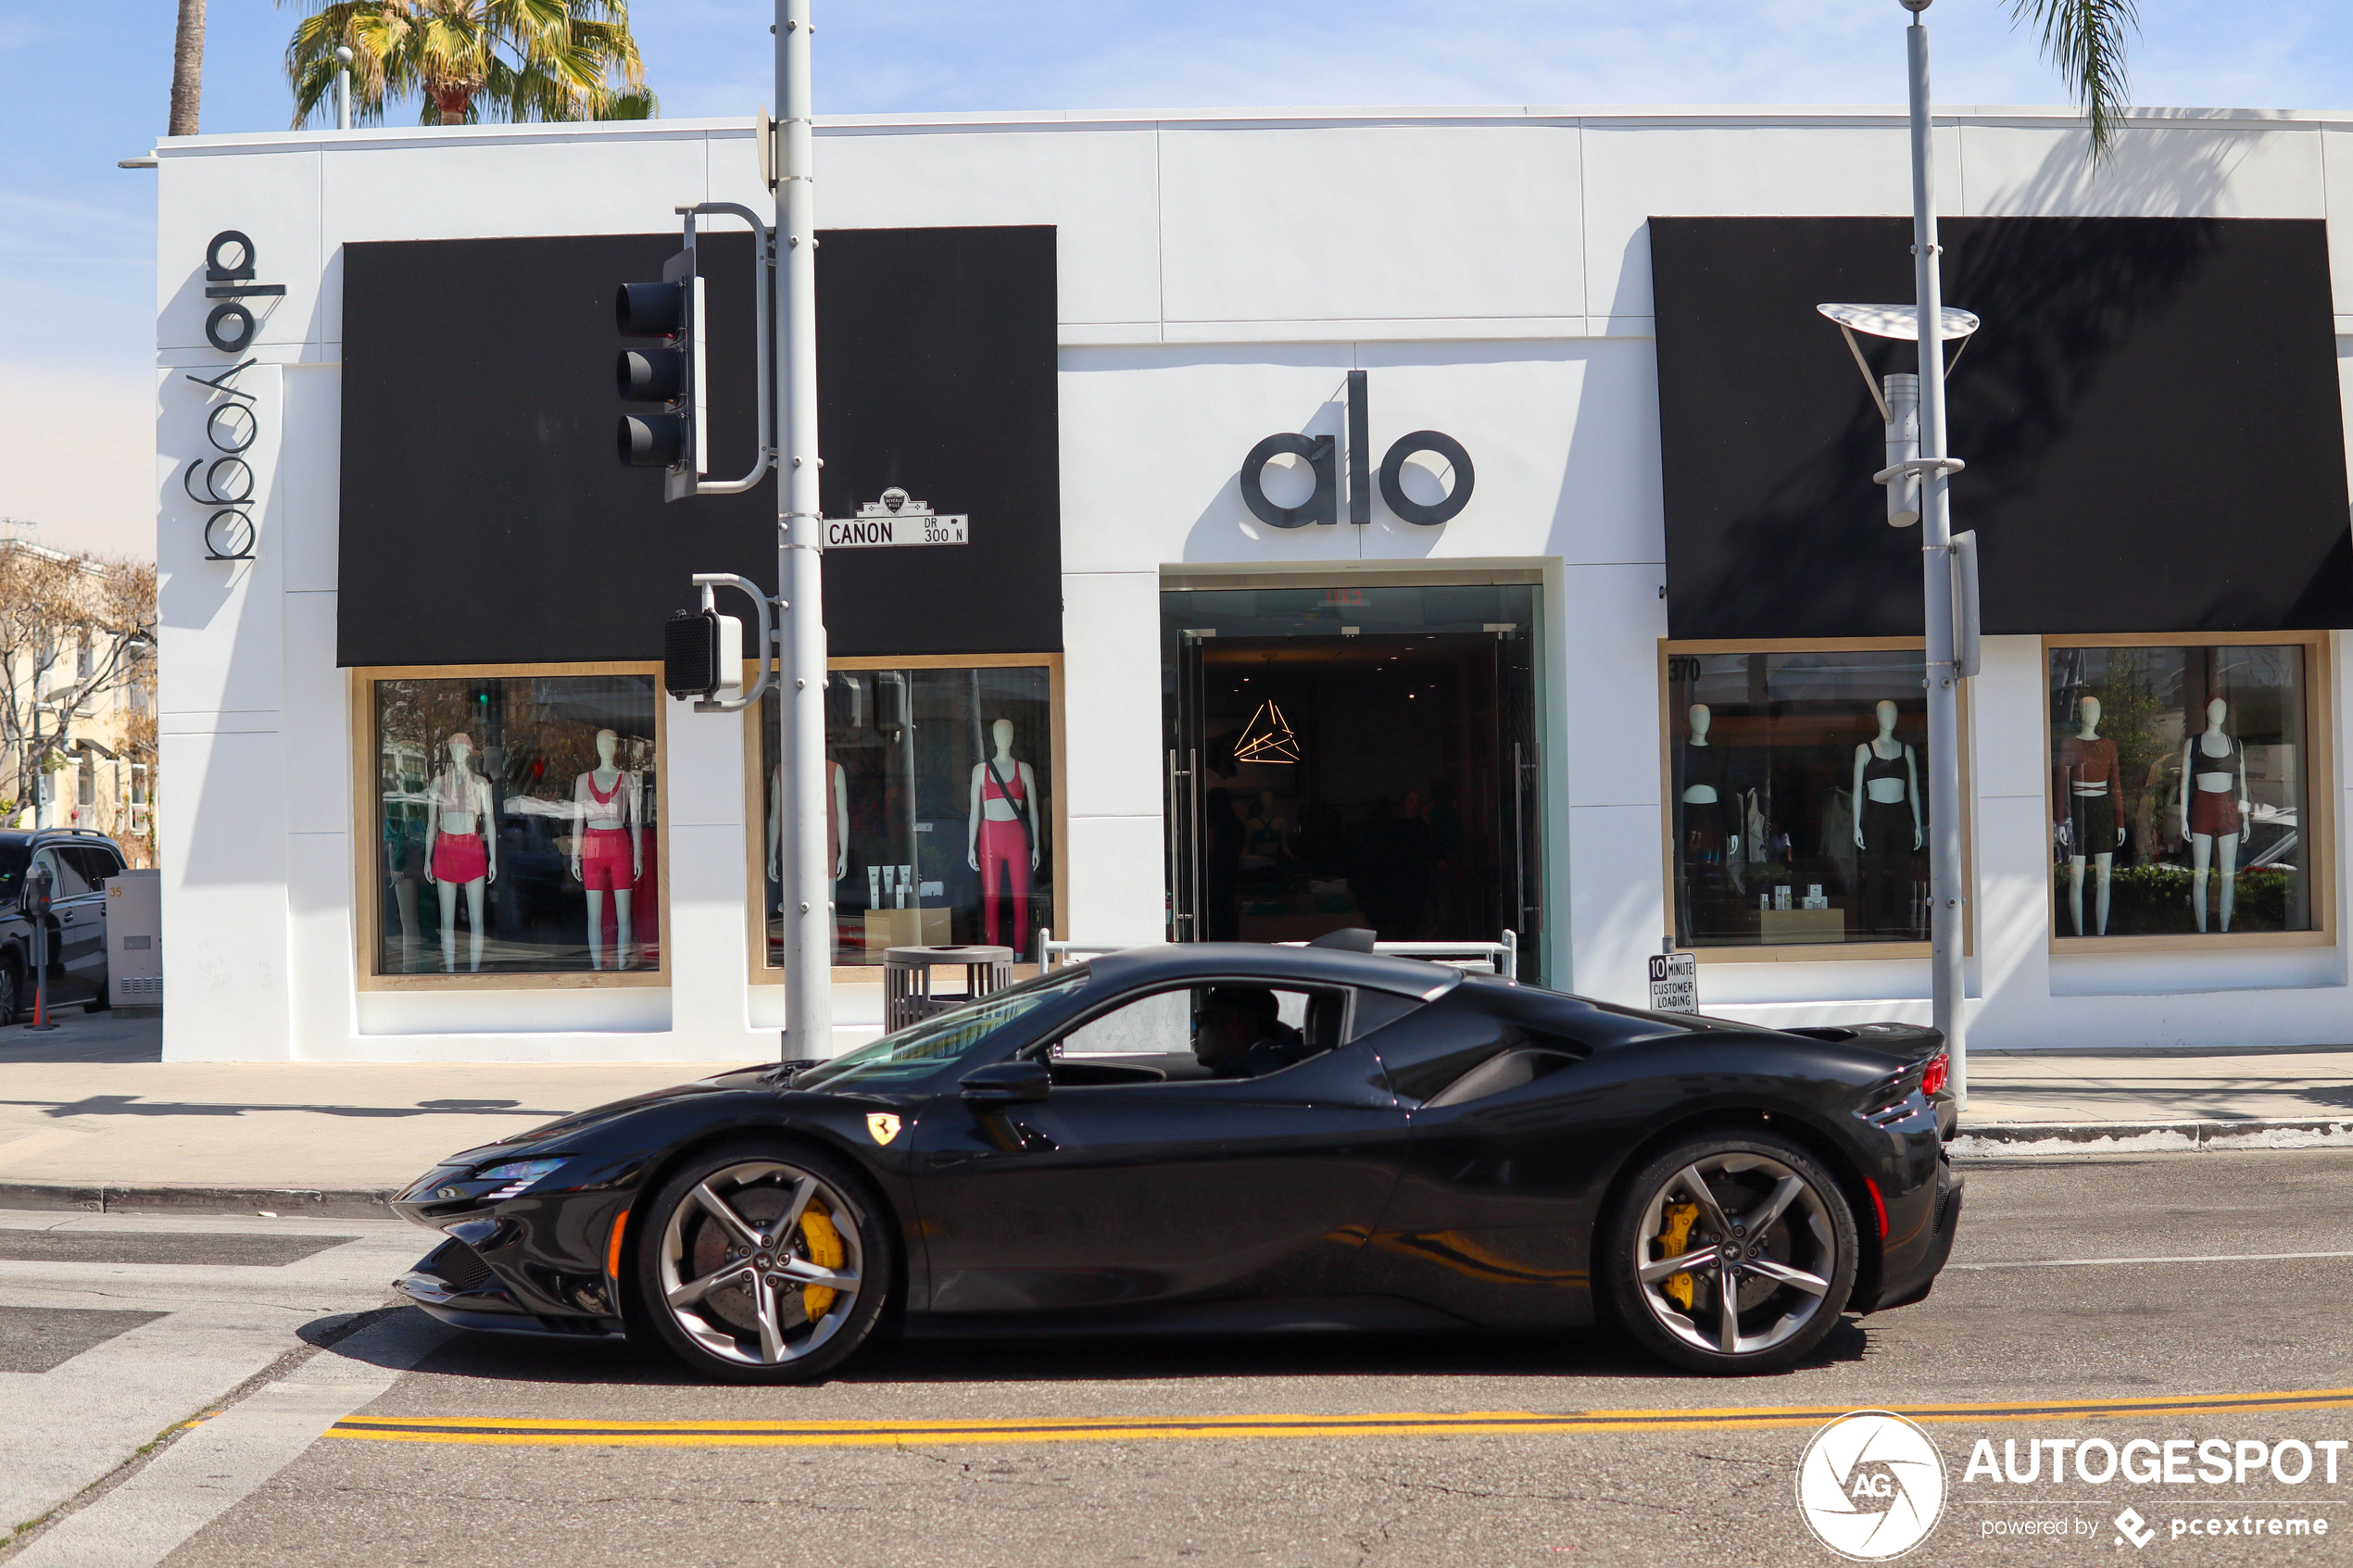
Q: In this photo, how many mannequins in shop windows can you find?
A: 8